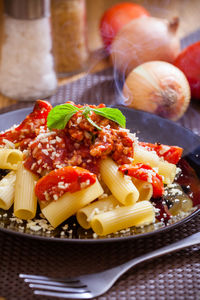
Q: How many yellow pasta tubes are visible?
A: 9